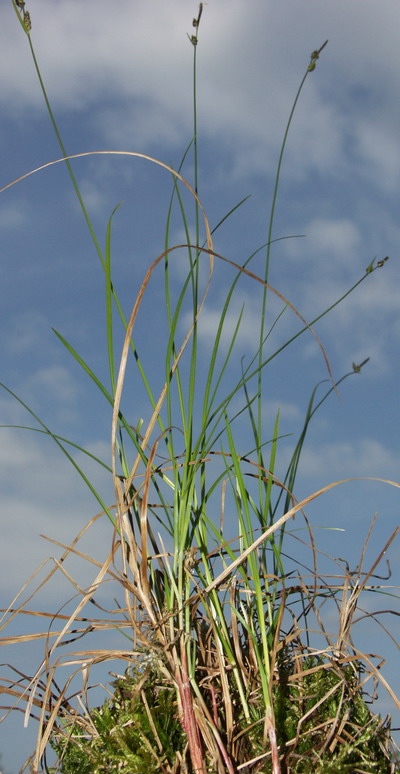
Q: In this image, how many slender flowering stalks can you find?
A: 5